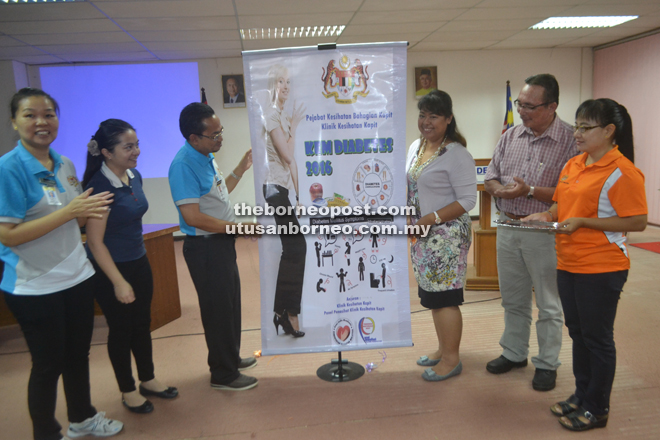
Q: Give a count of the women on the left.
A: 2